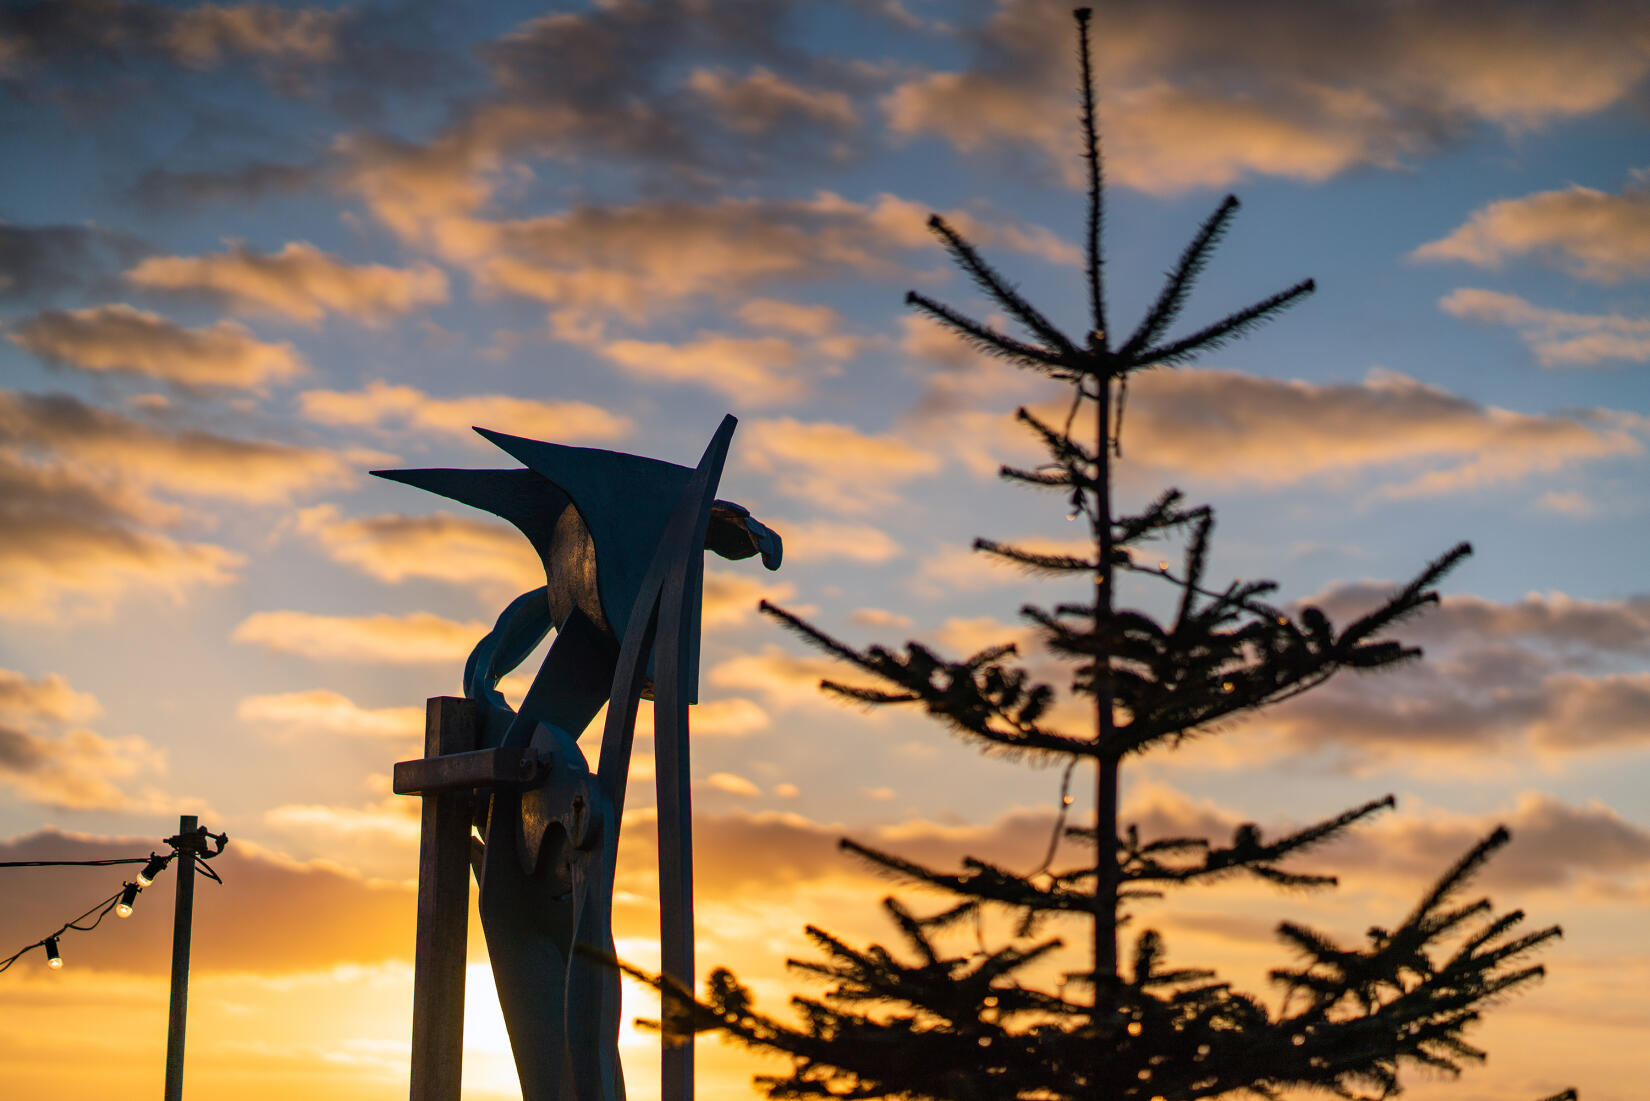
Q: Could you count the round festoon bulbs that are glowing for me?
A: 3